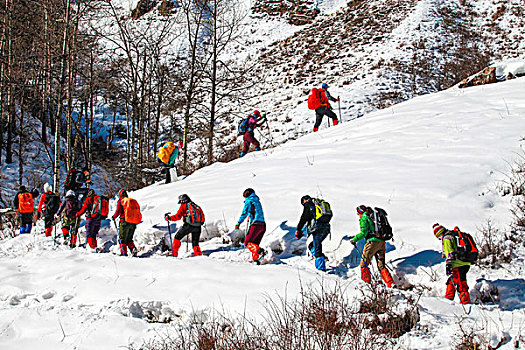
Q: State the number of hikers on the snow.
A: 14